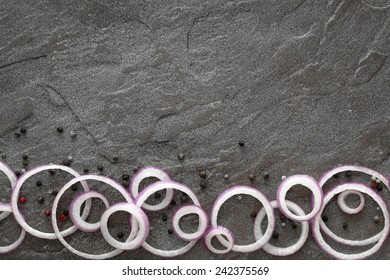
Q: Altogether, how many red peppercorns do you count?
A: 3